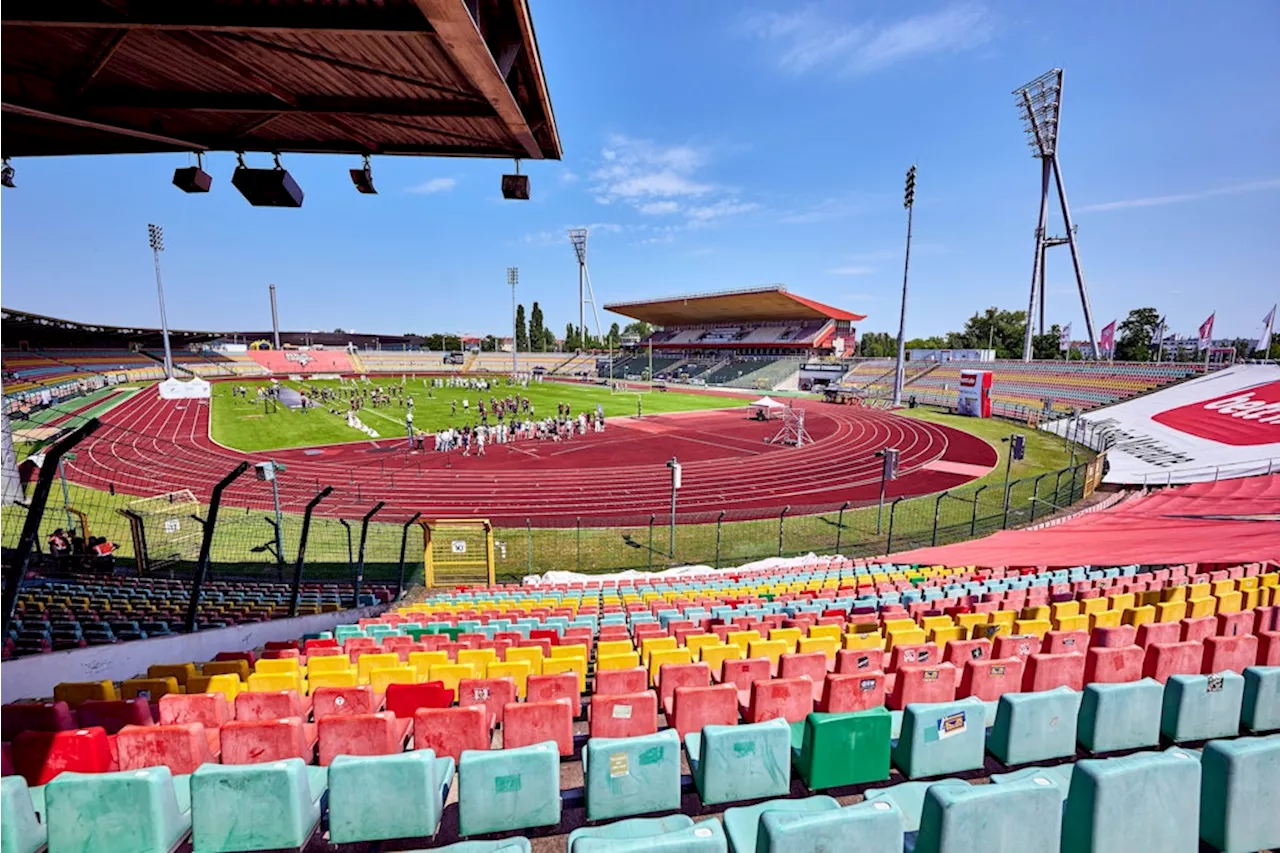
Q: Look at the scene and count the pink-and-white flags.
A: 2